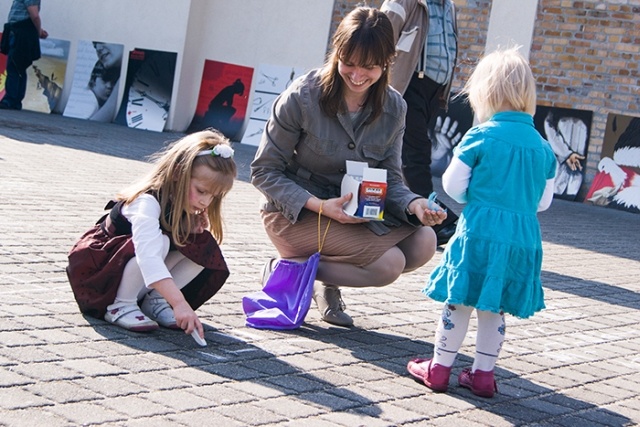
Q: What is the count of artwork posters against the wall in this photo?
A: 9